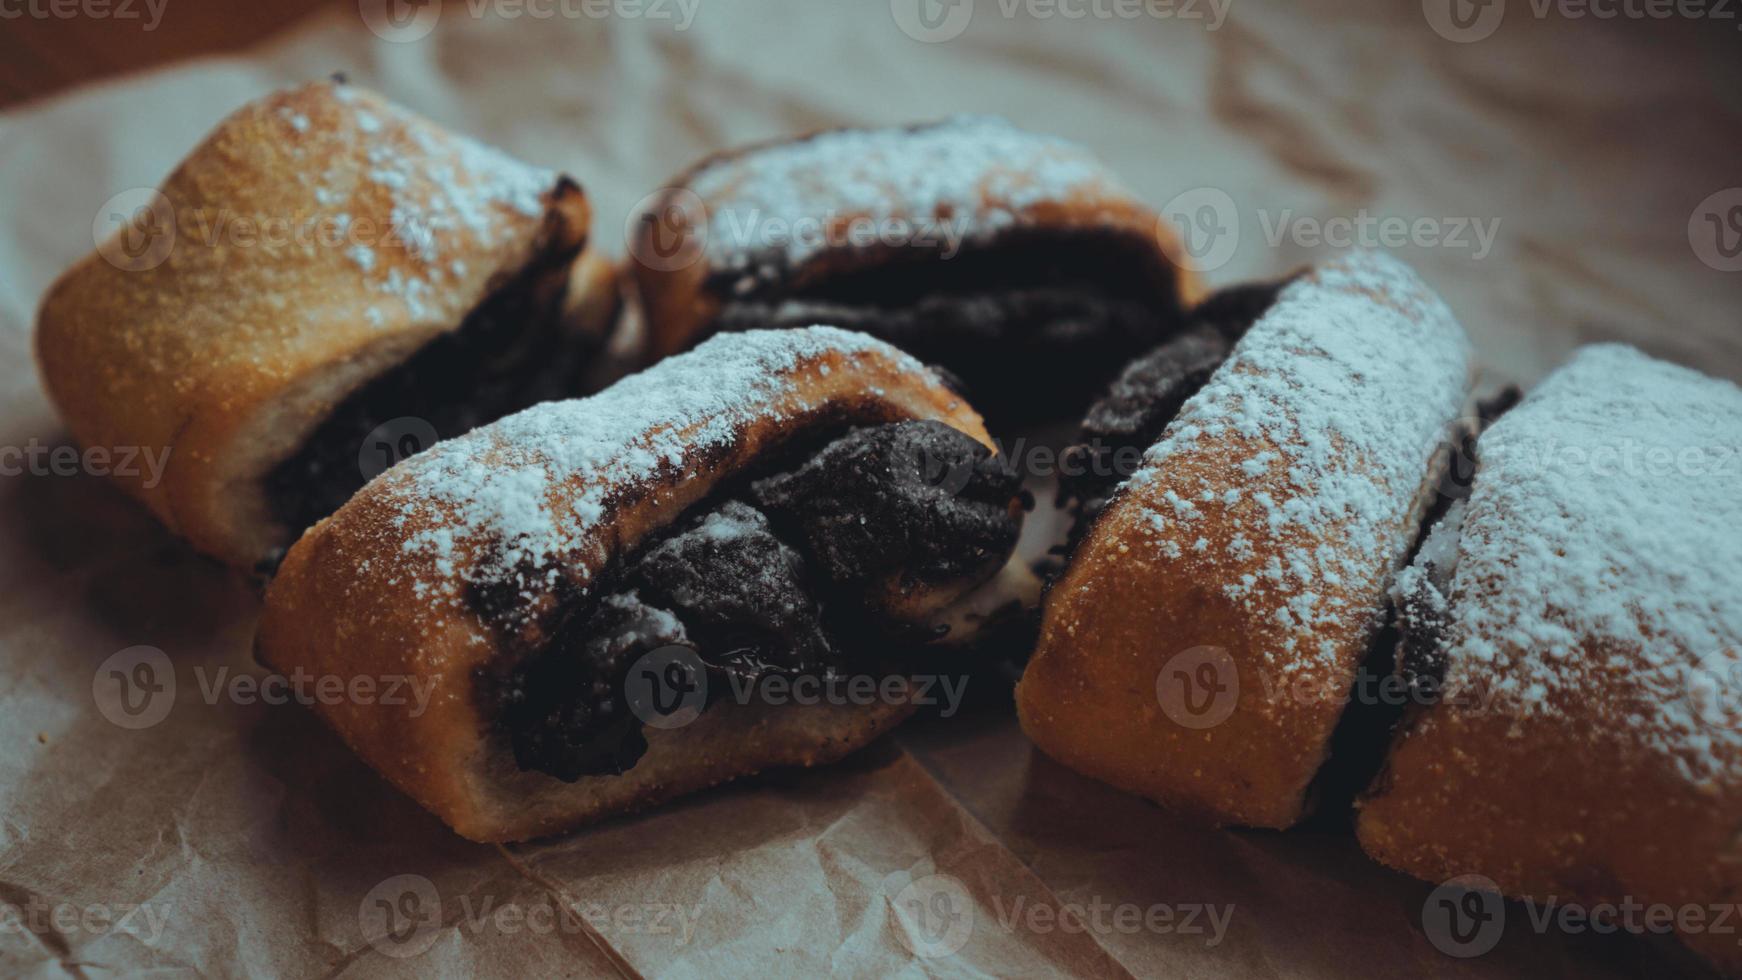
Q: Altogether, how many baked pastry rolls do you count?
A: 5